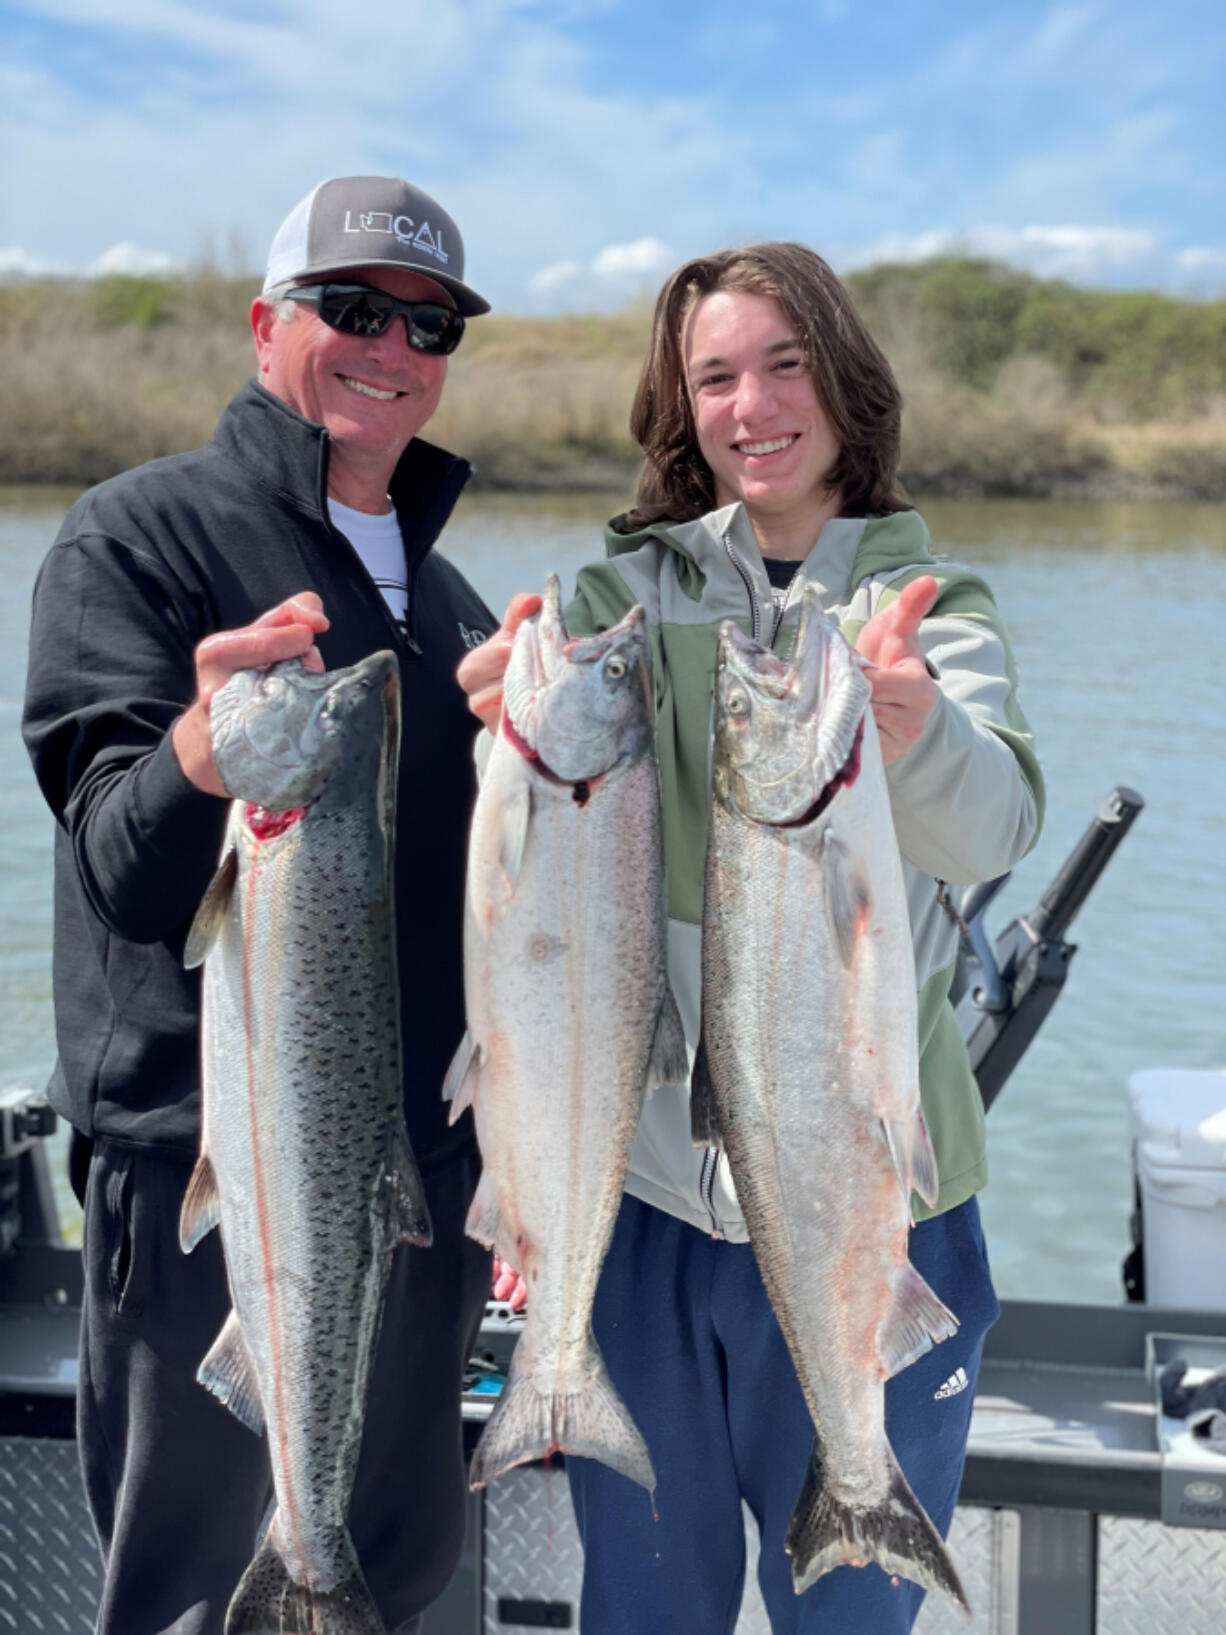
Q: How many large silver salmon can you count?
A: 3